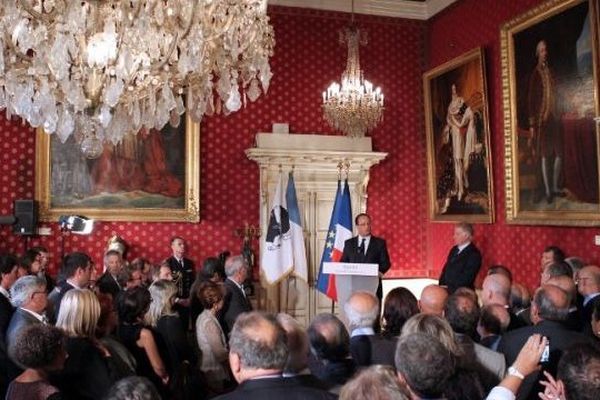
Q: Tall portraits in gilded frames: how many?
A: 2